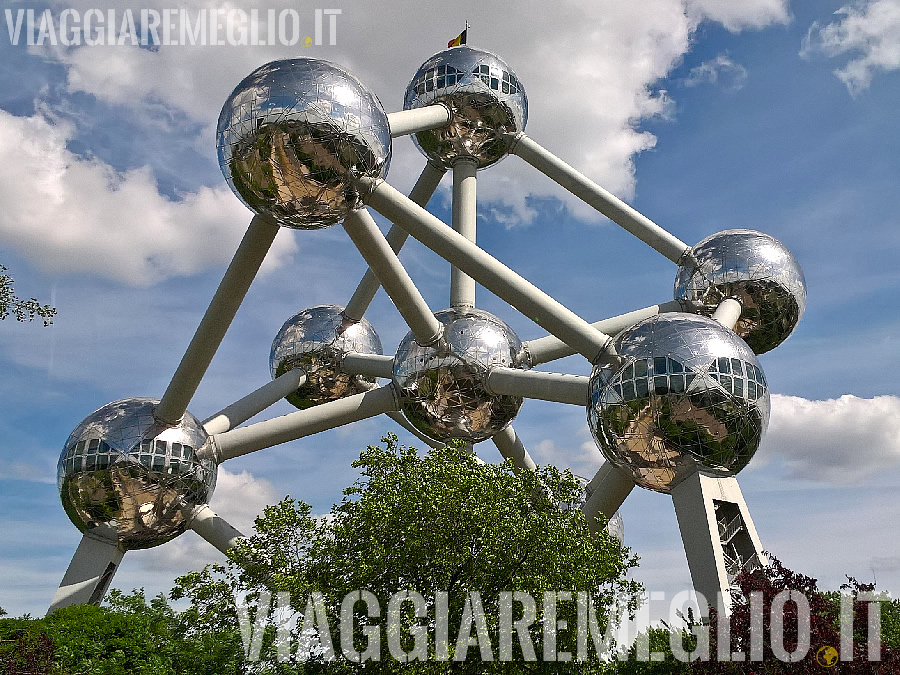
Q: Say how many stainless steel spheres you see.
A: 8